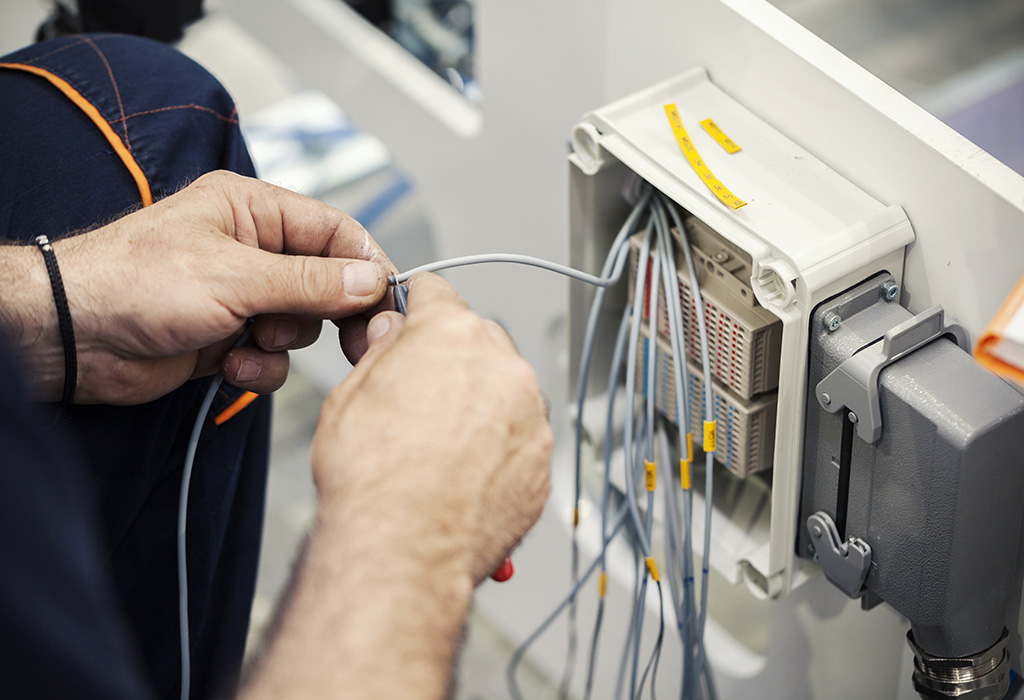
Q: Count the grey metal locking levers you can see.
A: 2